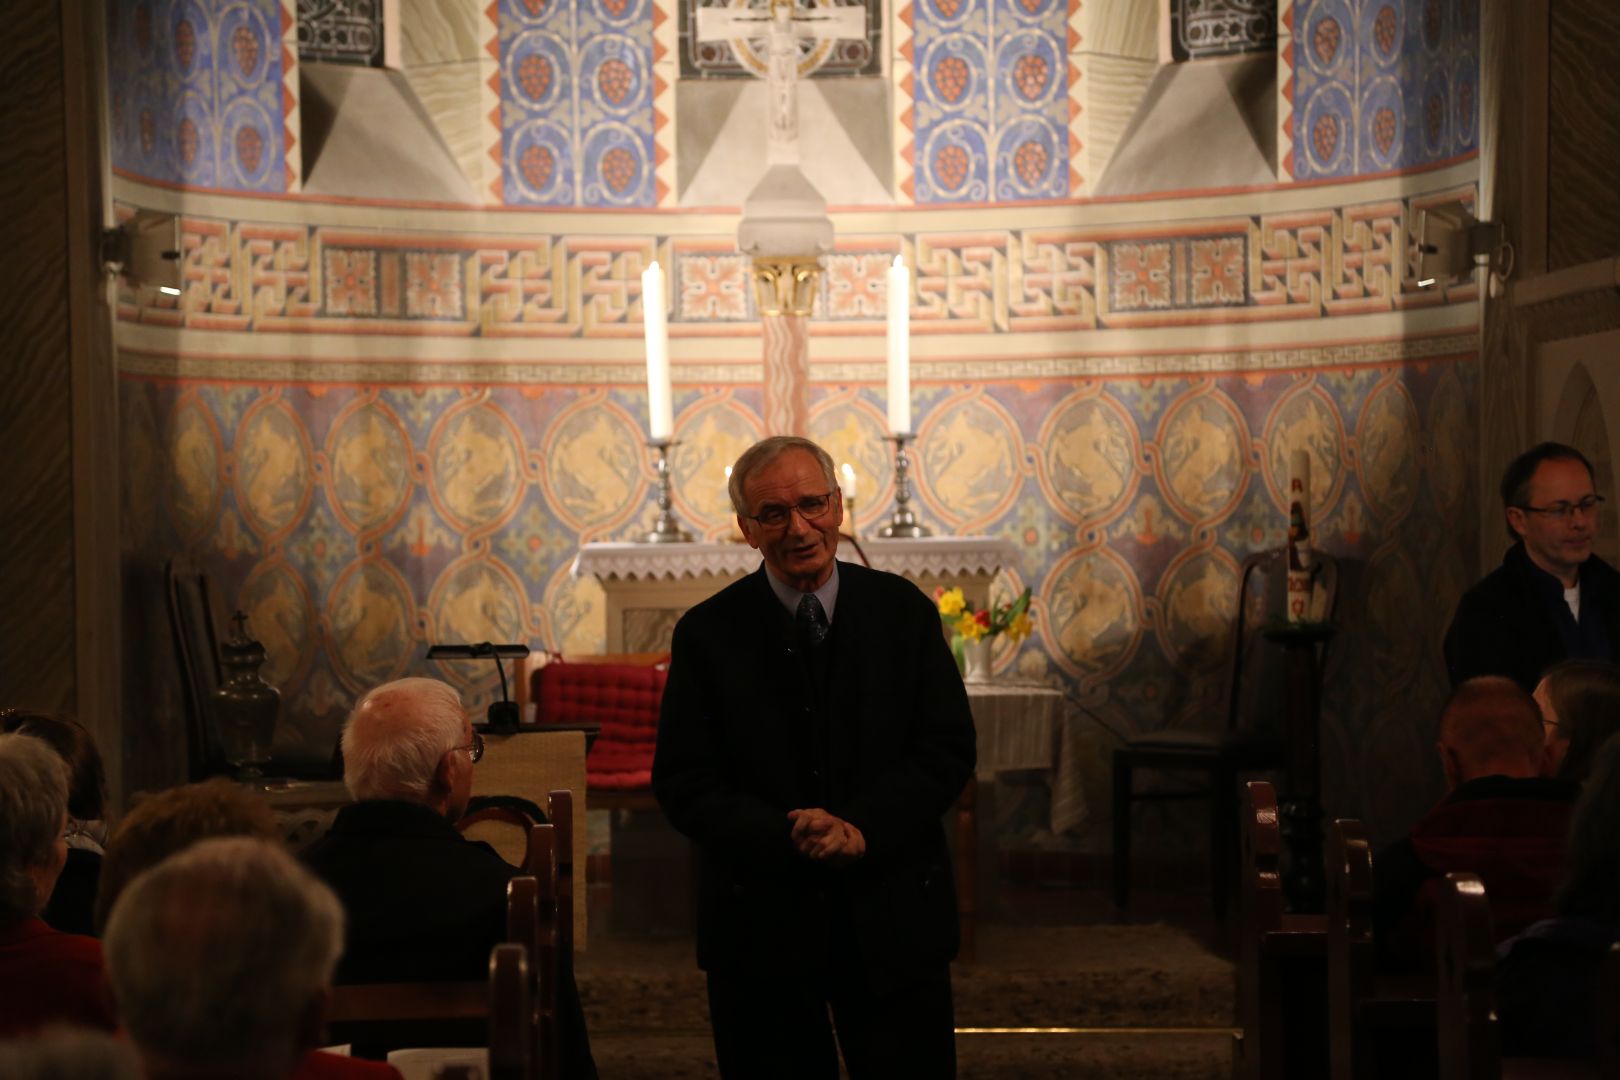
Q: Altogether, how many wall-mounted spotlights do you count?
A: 2